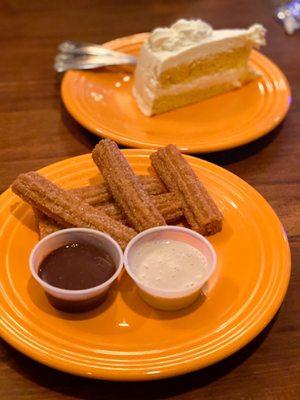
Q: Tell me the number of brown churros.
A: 5